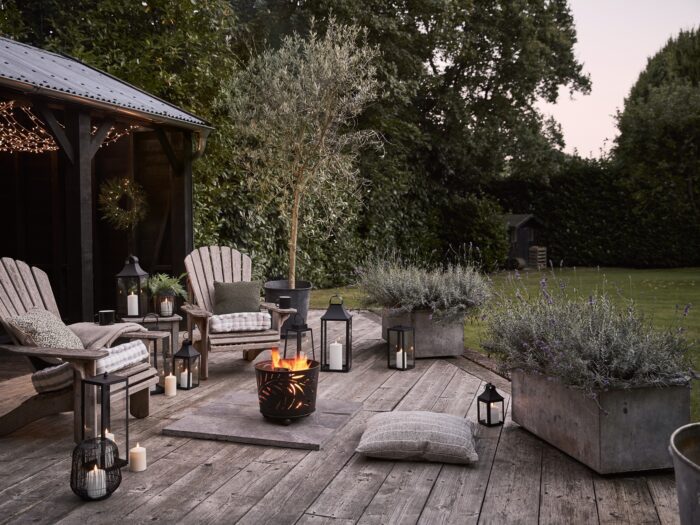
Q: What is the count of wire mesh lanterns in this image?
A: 1